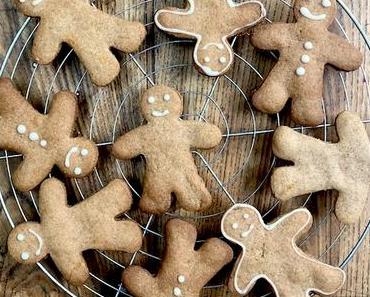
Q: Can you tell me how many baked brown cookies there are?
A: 9